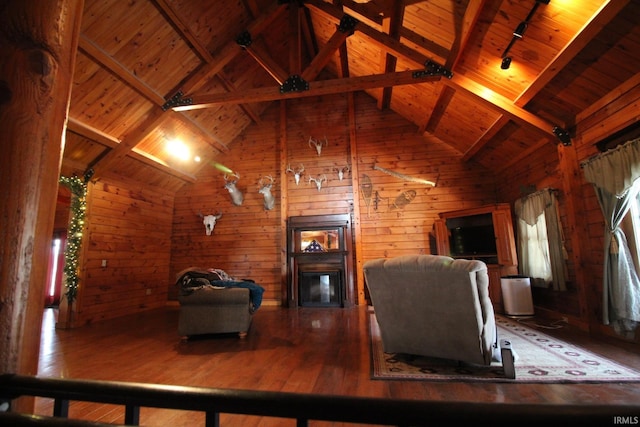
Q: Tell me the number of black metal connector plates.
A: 8